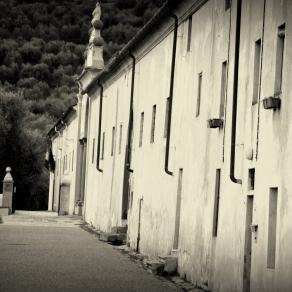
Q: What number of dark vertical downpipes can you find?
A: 4